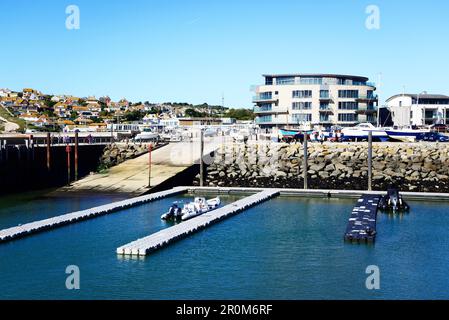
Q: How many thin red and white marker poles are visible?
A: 2